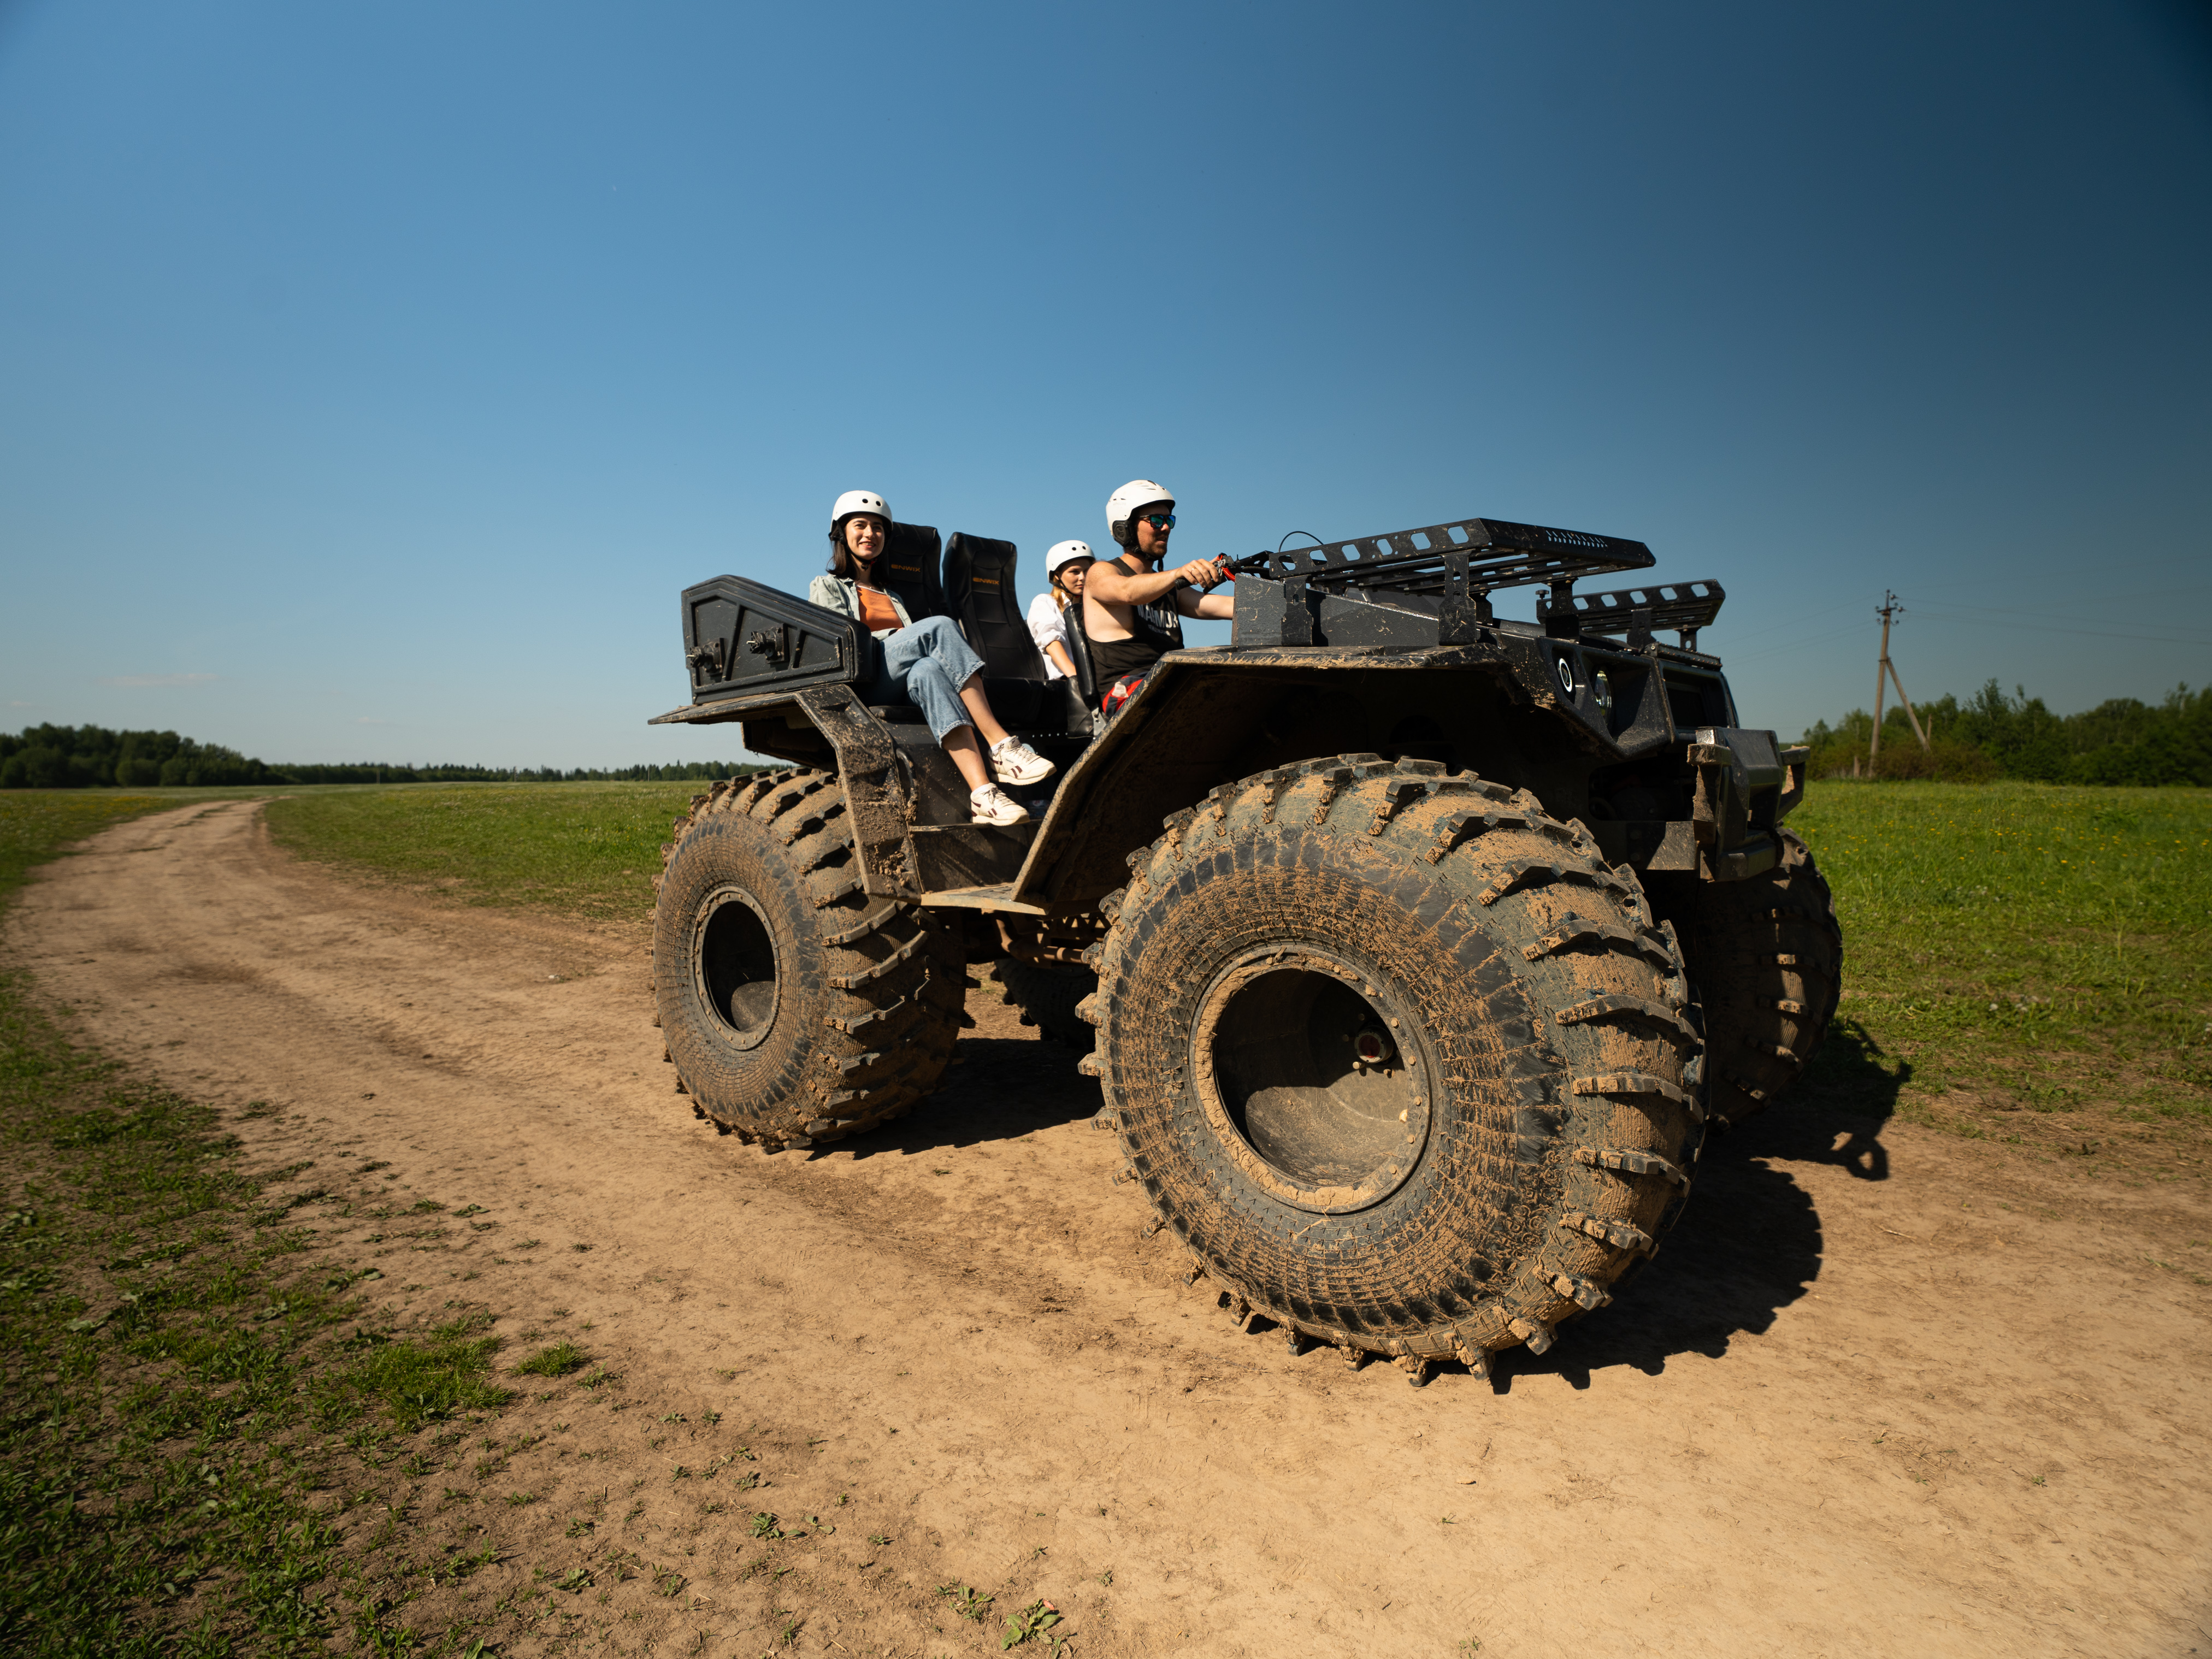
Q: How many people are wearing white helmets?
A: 3